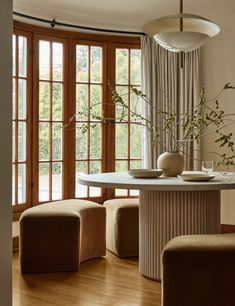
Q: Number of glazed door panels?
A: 4